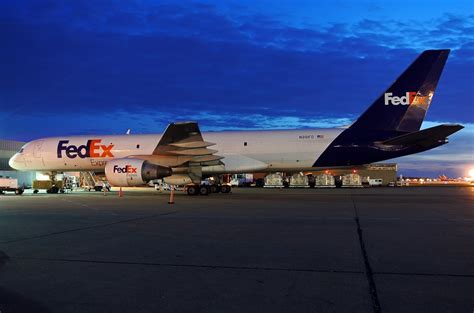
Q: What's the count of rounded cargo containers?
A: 4